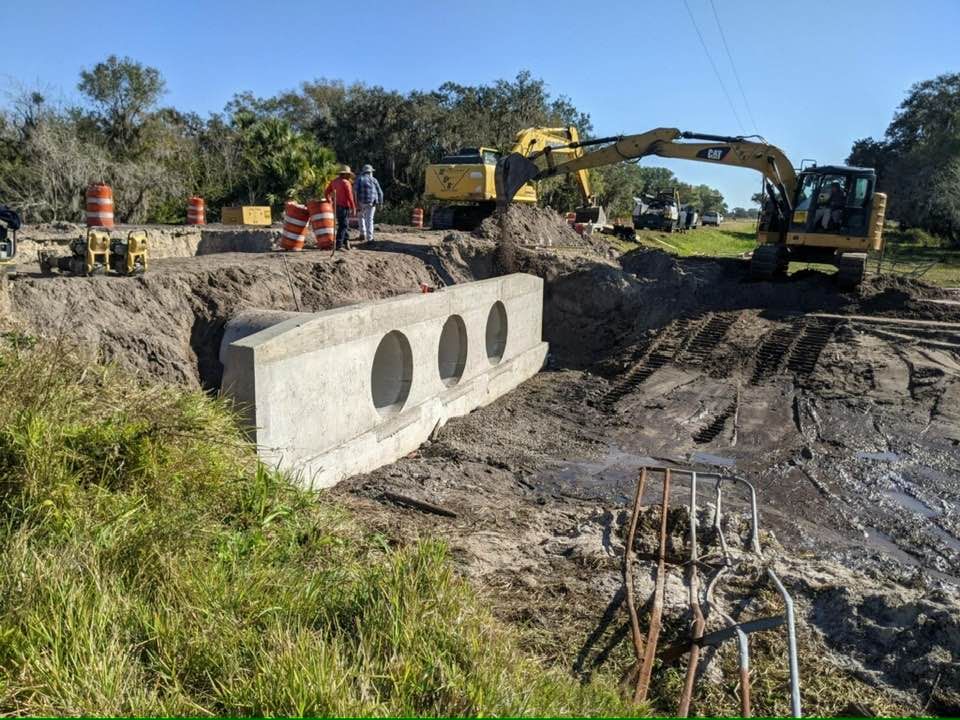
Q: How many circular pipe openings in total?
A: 3